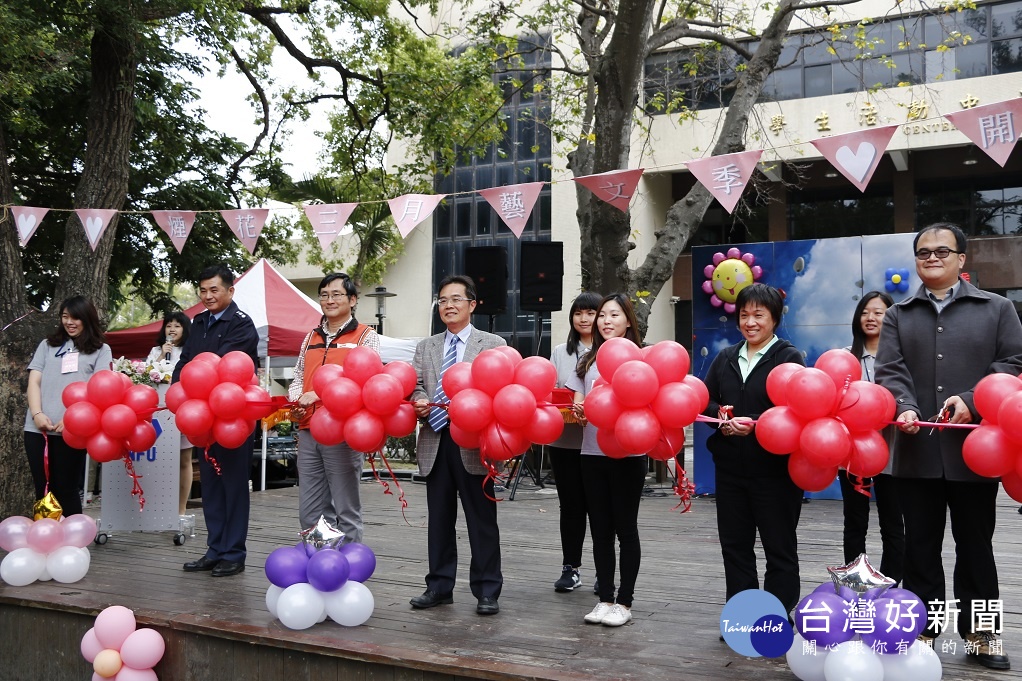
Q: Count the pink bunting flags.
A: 11